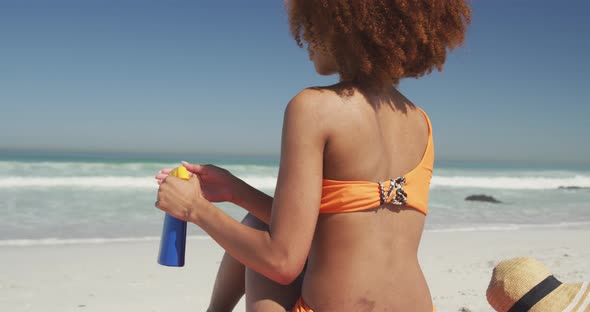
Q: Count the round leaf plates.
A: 0